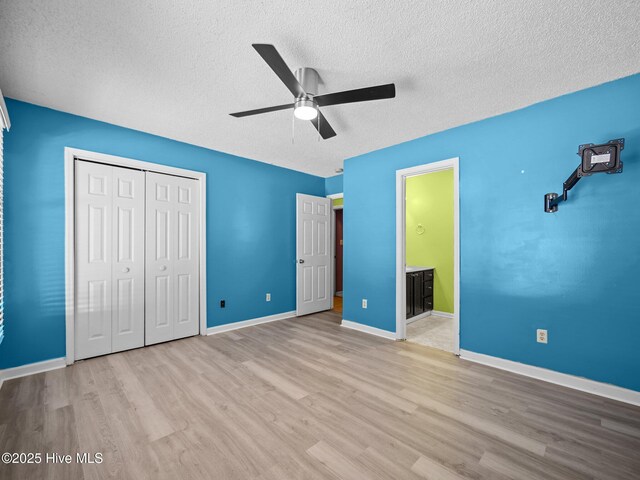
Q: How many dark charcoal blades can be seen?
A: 4